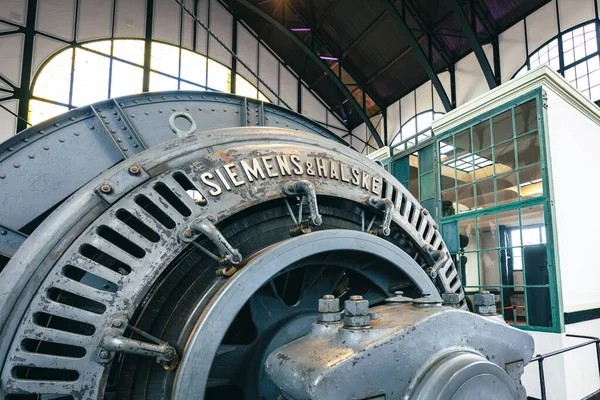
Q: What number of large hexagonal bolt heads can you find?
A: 4